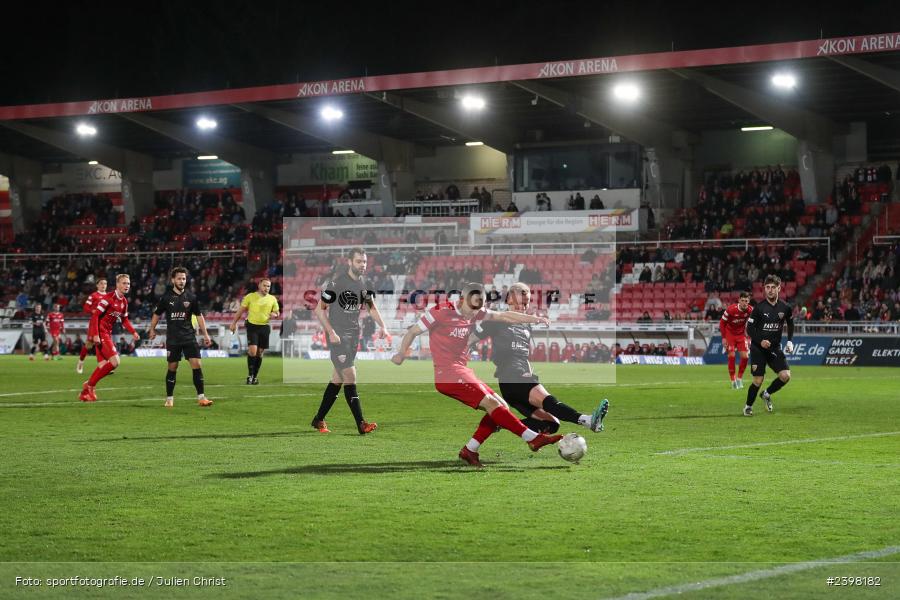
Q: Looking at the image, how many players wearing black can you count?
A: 5